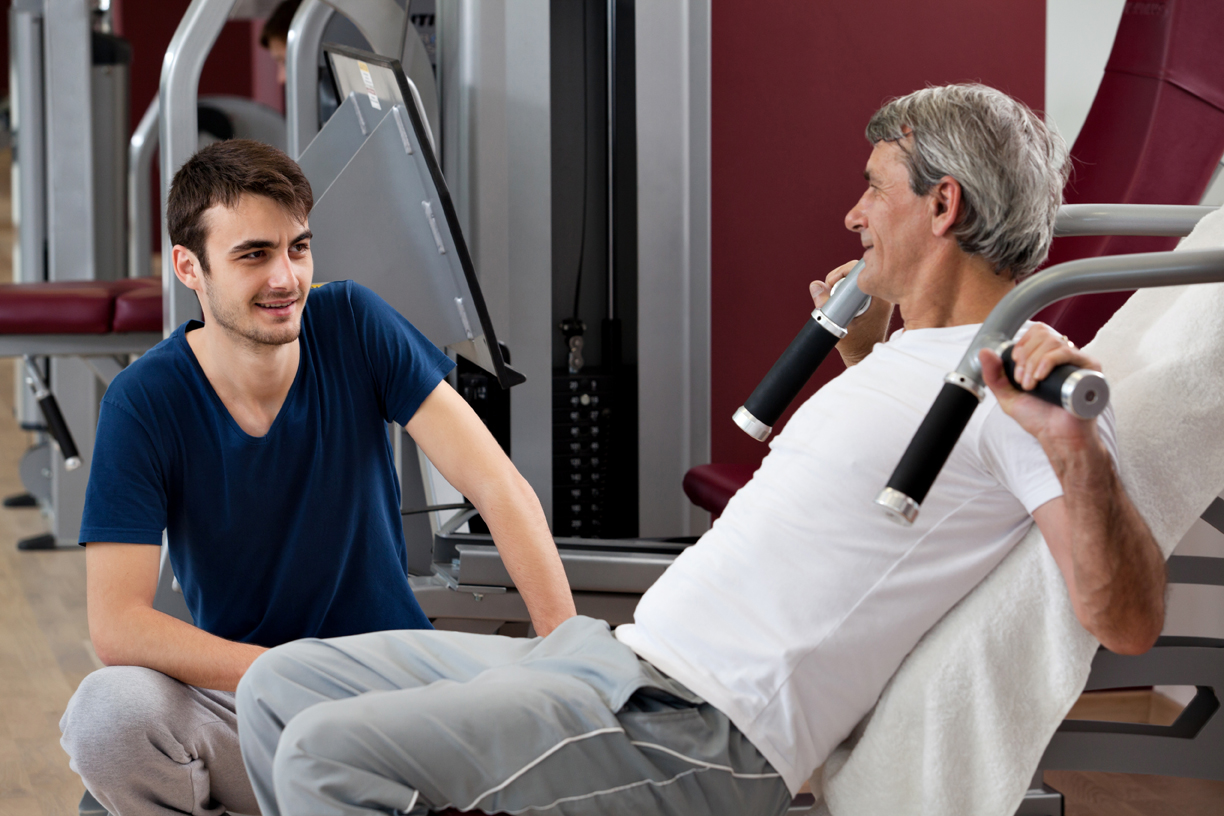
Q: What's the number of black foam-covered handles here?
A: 4